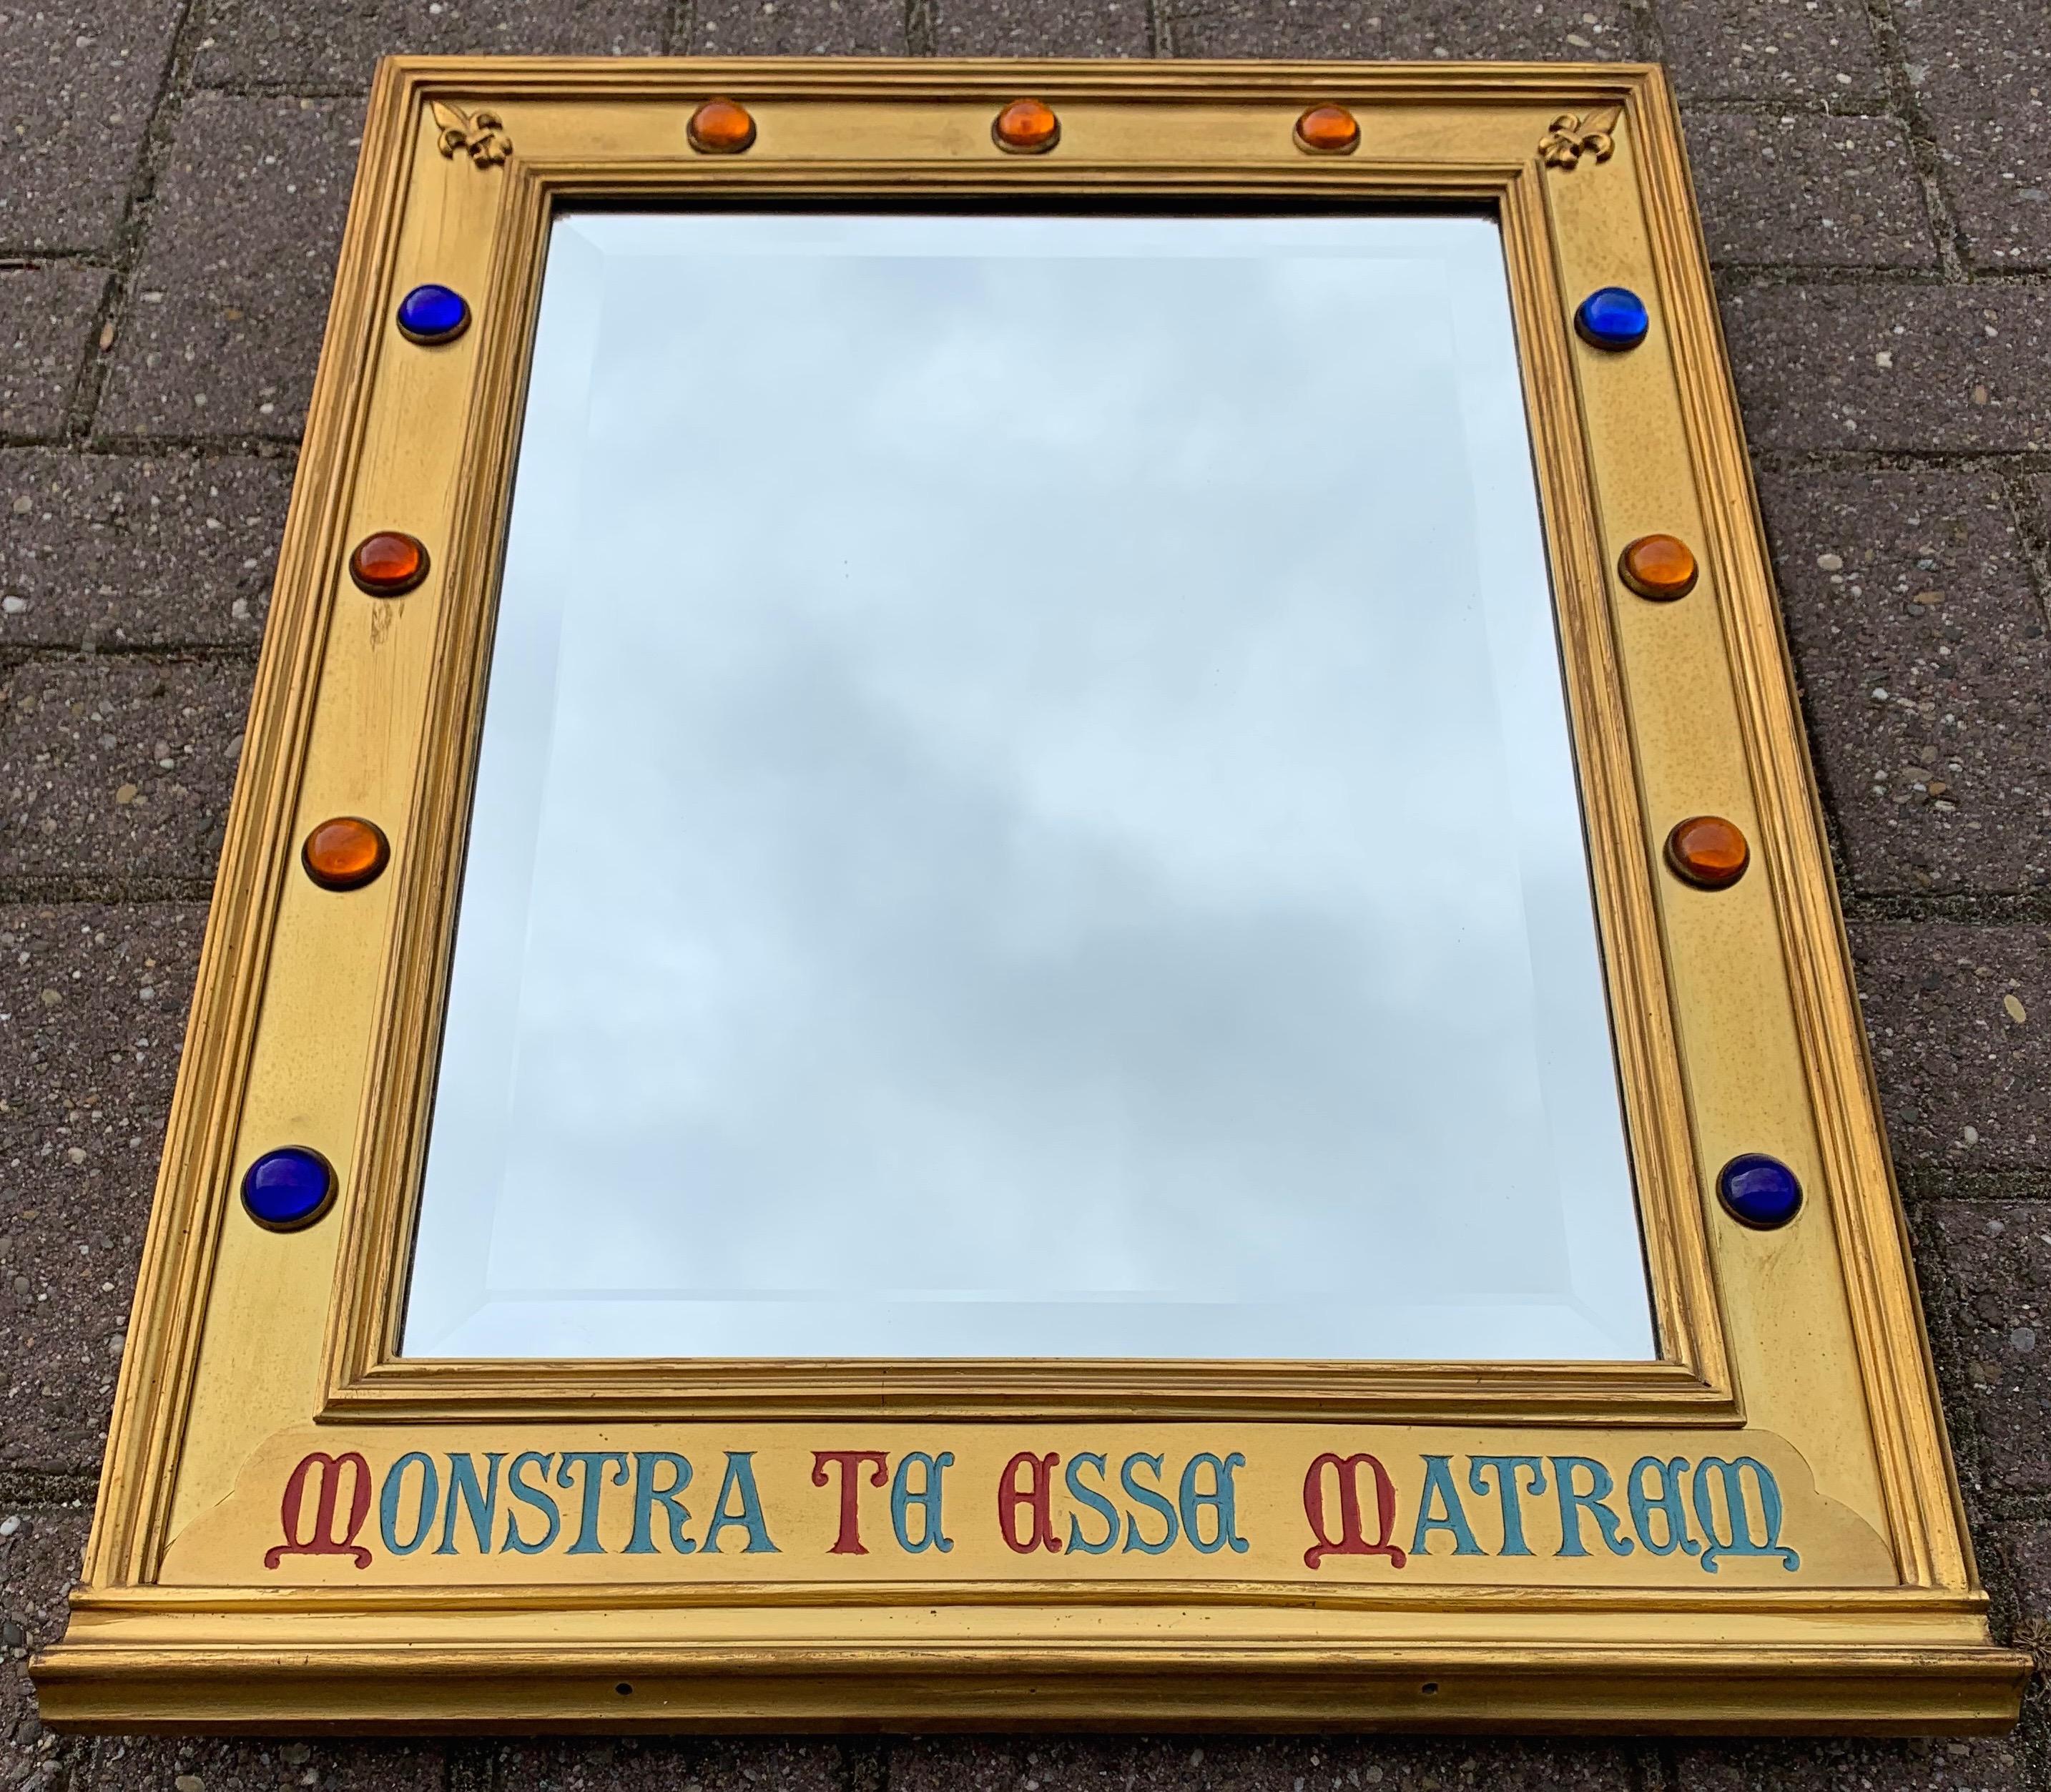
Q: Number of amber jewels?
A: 7